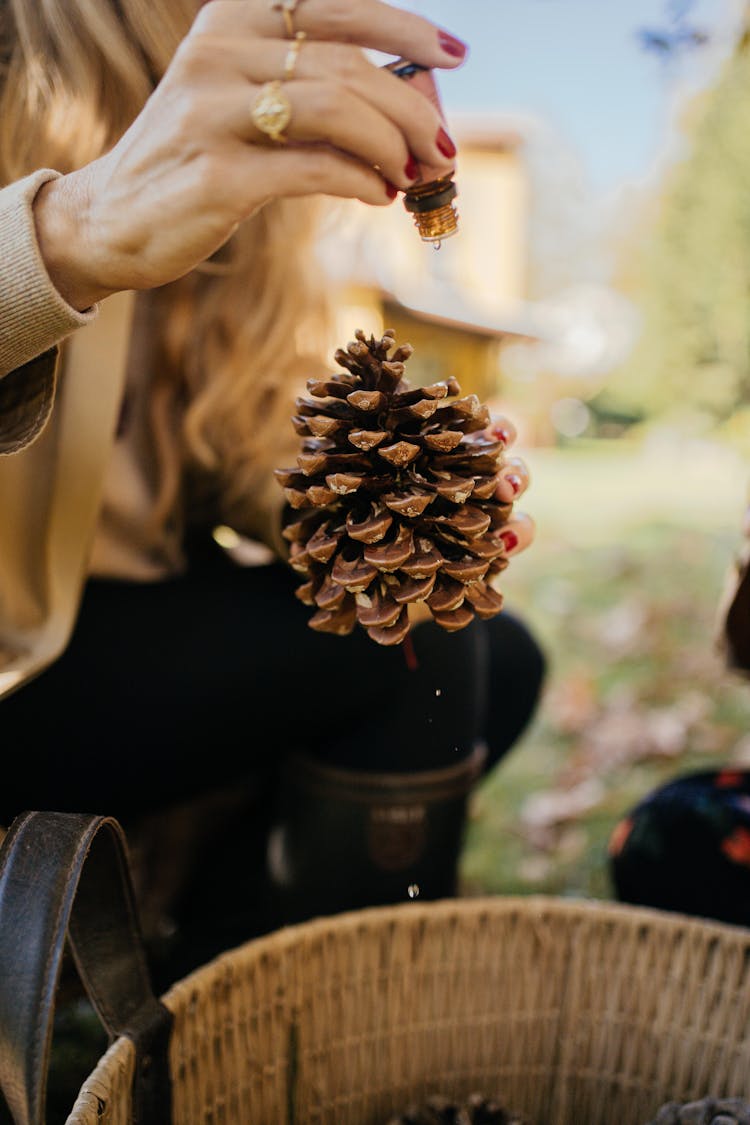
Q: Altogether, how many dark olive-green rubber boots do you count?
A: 1